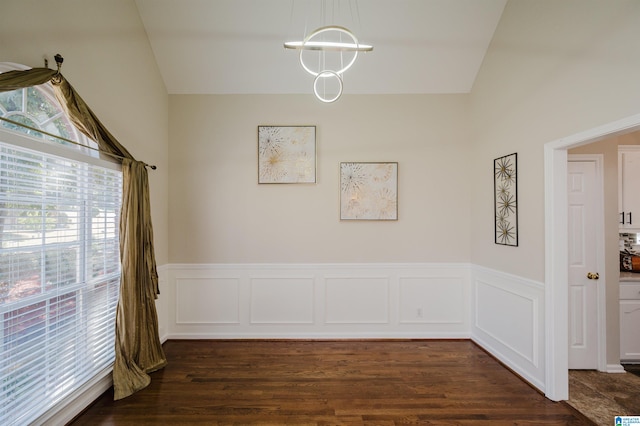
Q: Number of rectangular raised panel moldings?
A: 5